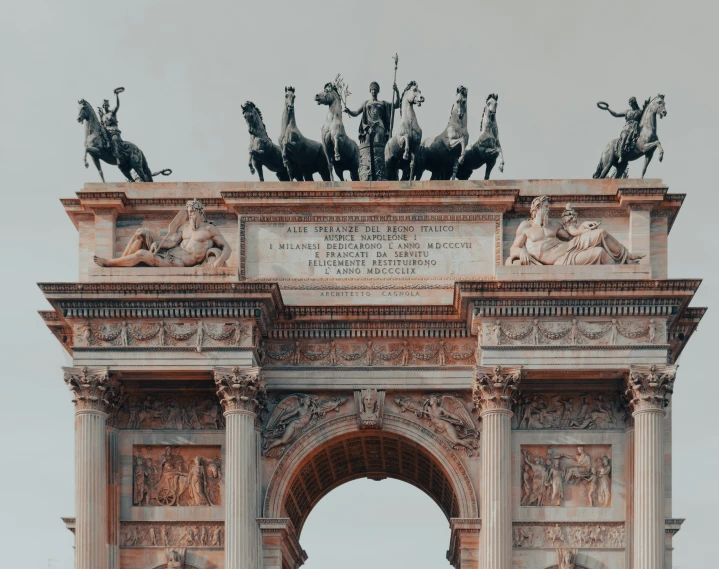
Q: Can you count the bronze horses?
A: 8